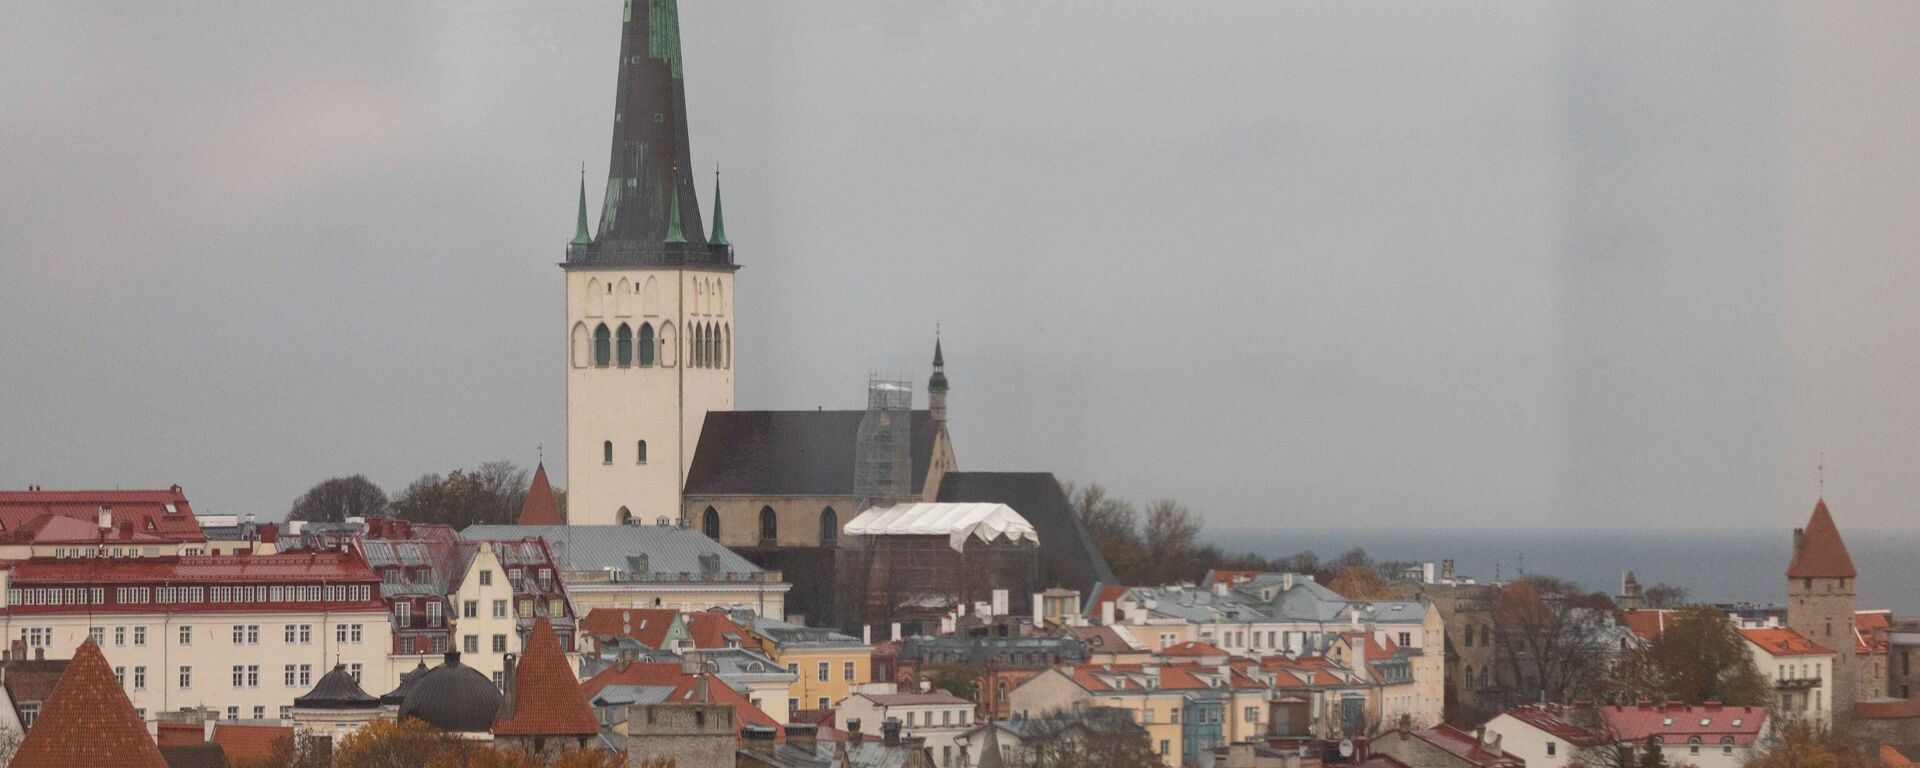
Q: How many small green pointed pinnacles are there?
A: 3